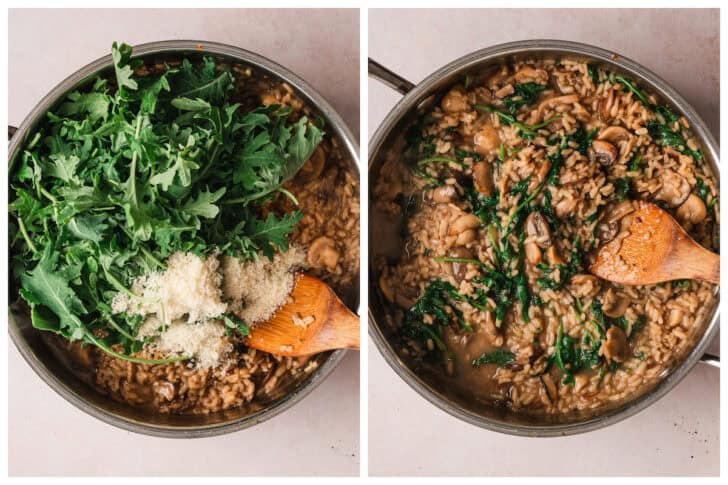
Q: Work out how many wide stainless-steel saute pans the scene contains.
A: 2